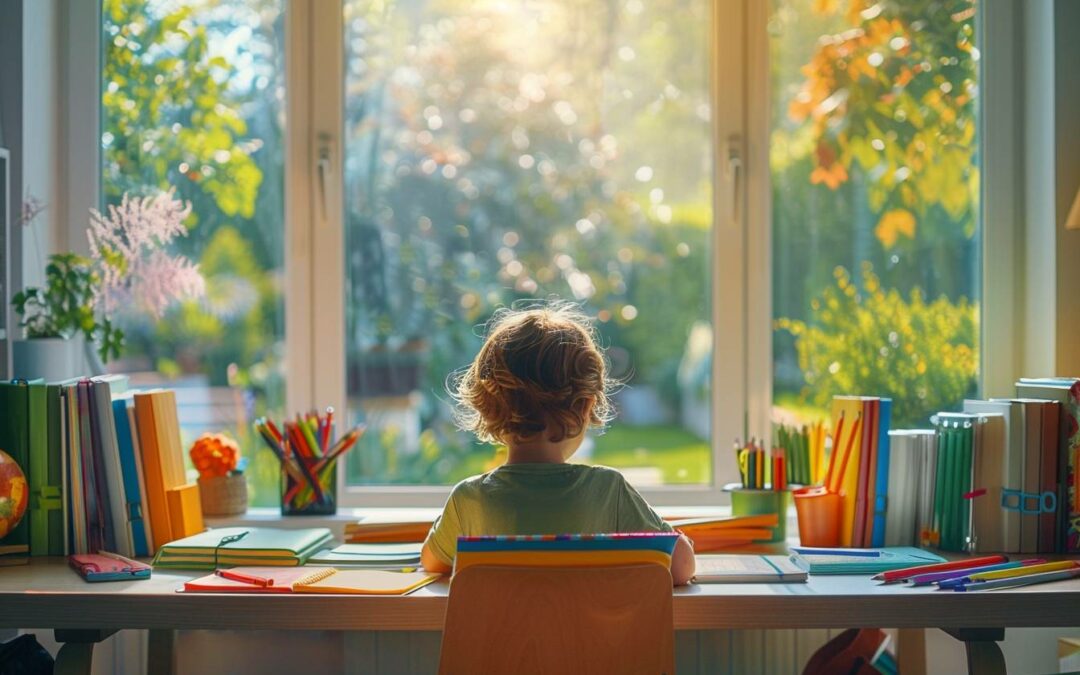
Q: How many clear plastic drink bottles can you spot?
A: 0